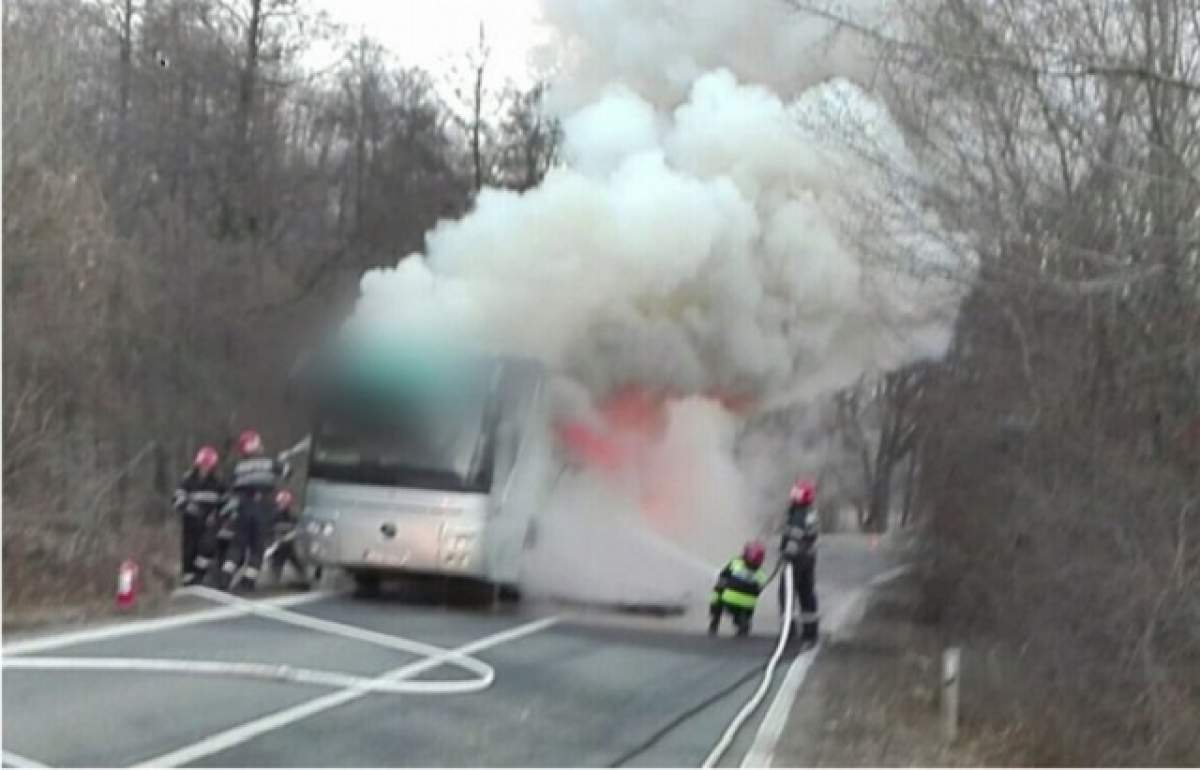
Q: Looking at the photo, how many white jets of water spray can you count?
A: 1